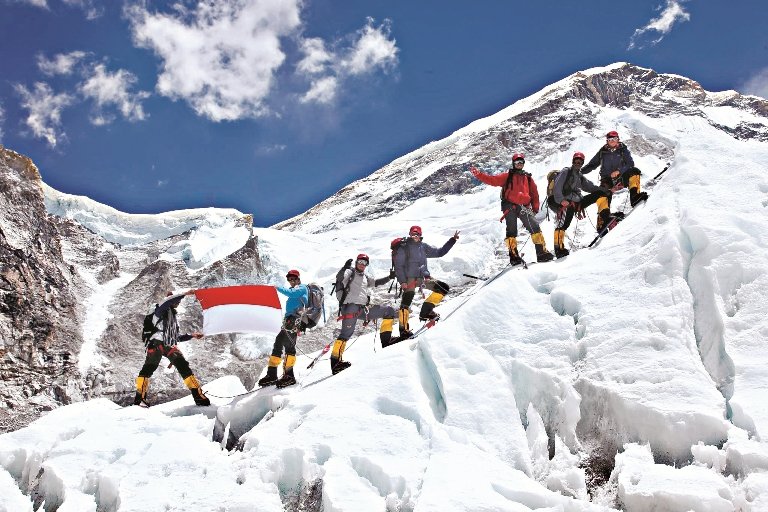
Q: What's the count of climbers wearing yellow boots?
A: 7